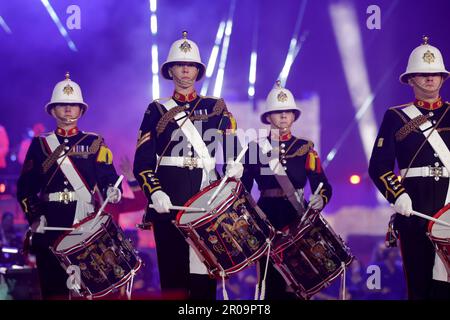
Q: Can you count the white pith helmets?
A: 4